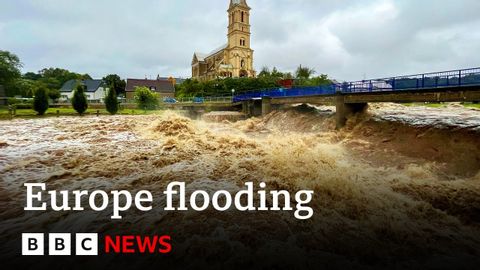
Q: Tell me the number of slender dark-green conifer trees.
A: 3